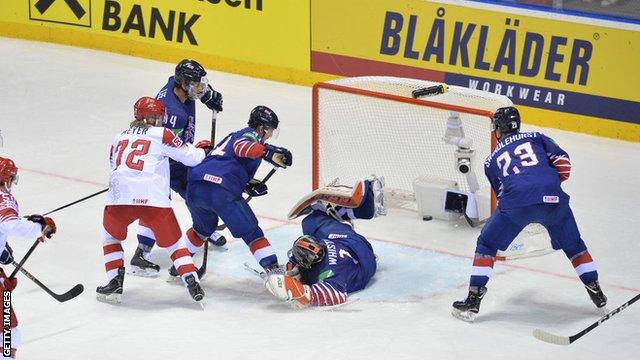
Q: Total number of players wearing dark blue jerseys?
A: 4